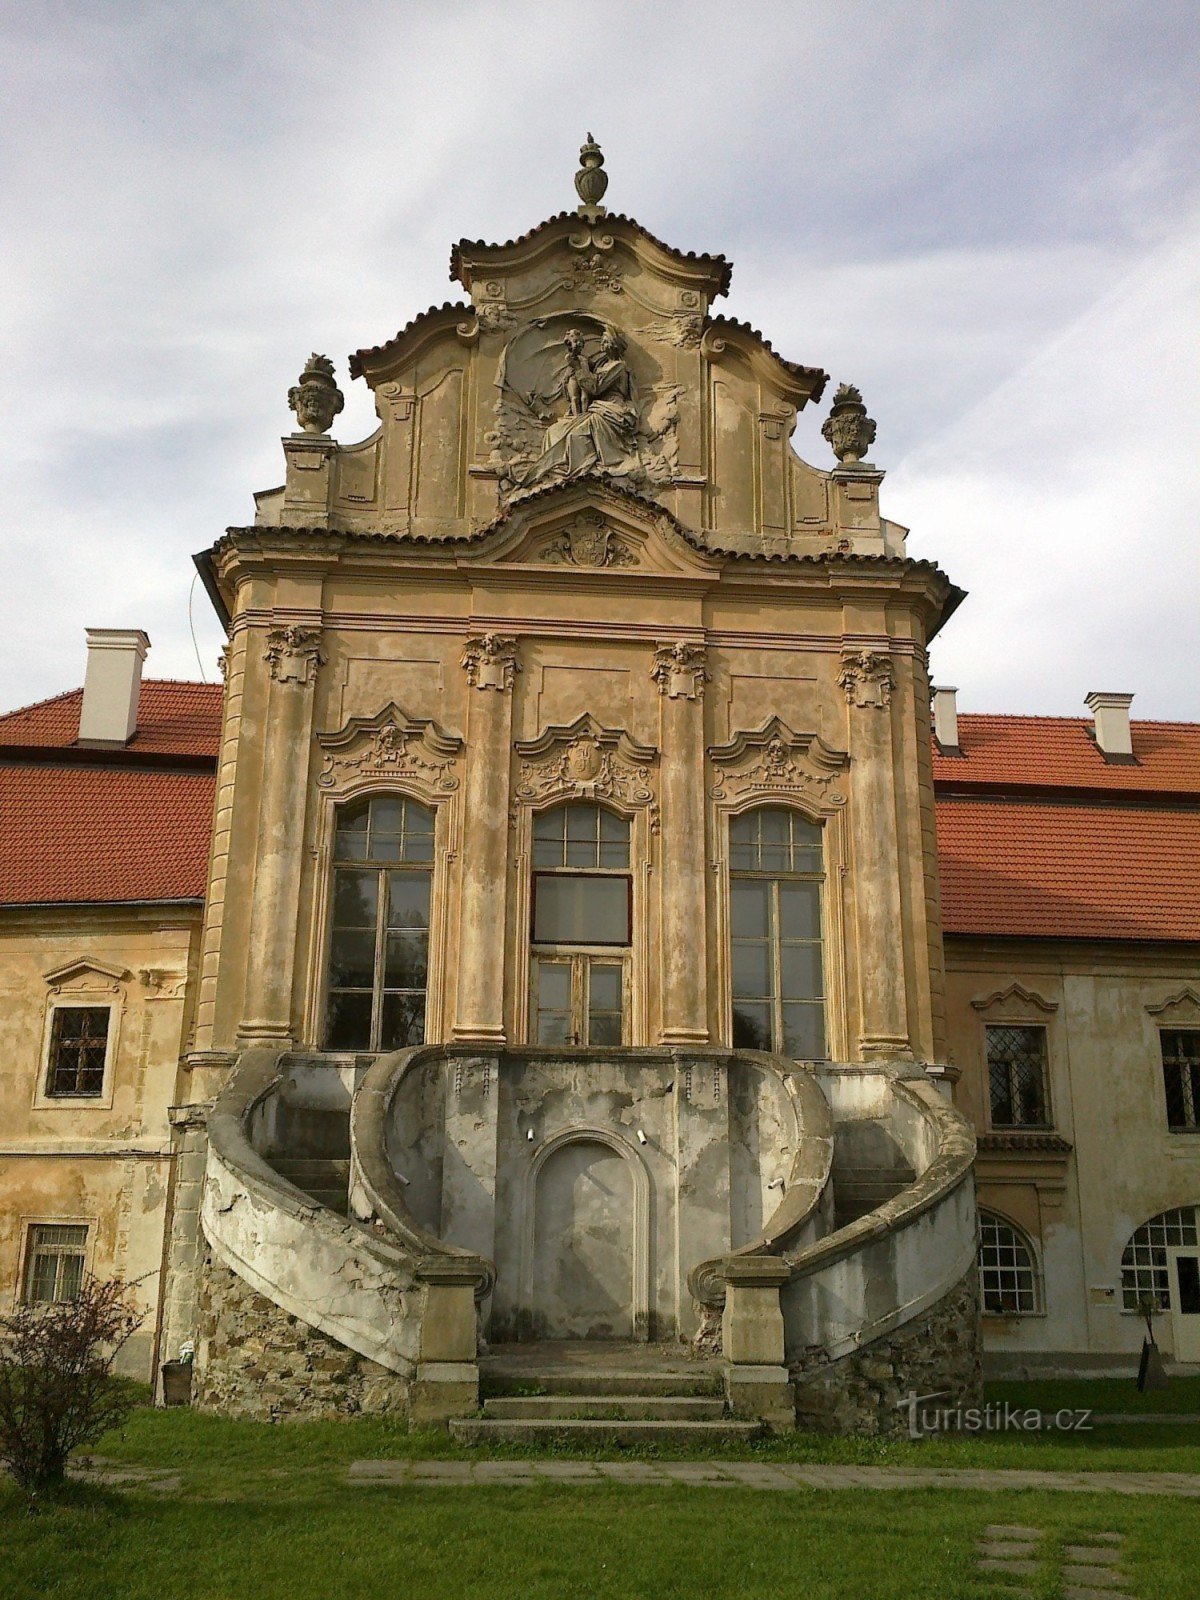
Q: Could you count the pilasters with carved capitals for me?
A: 4